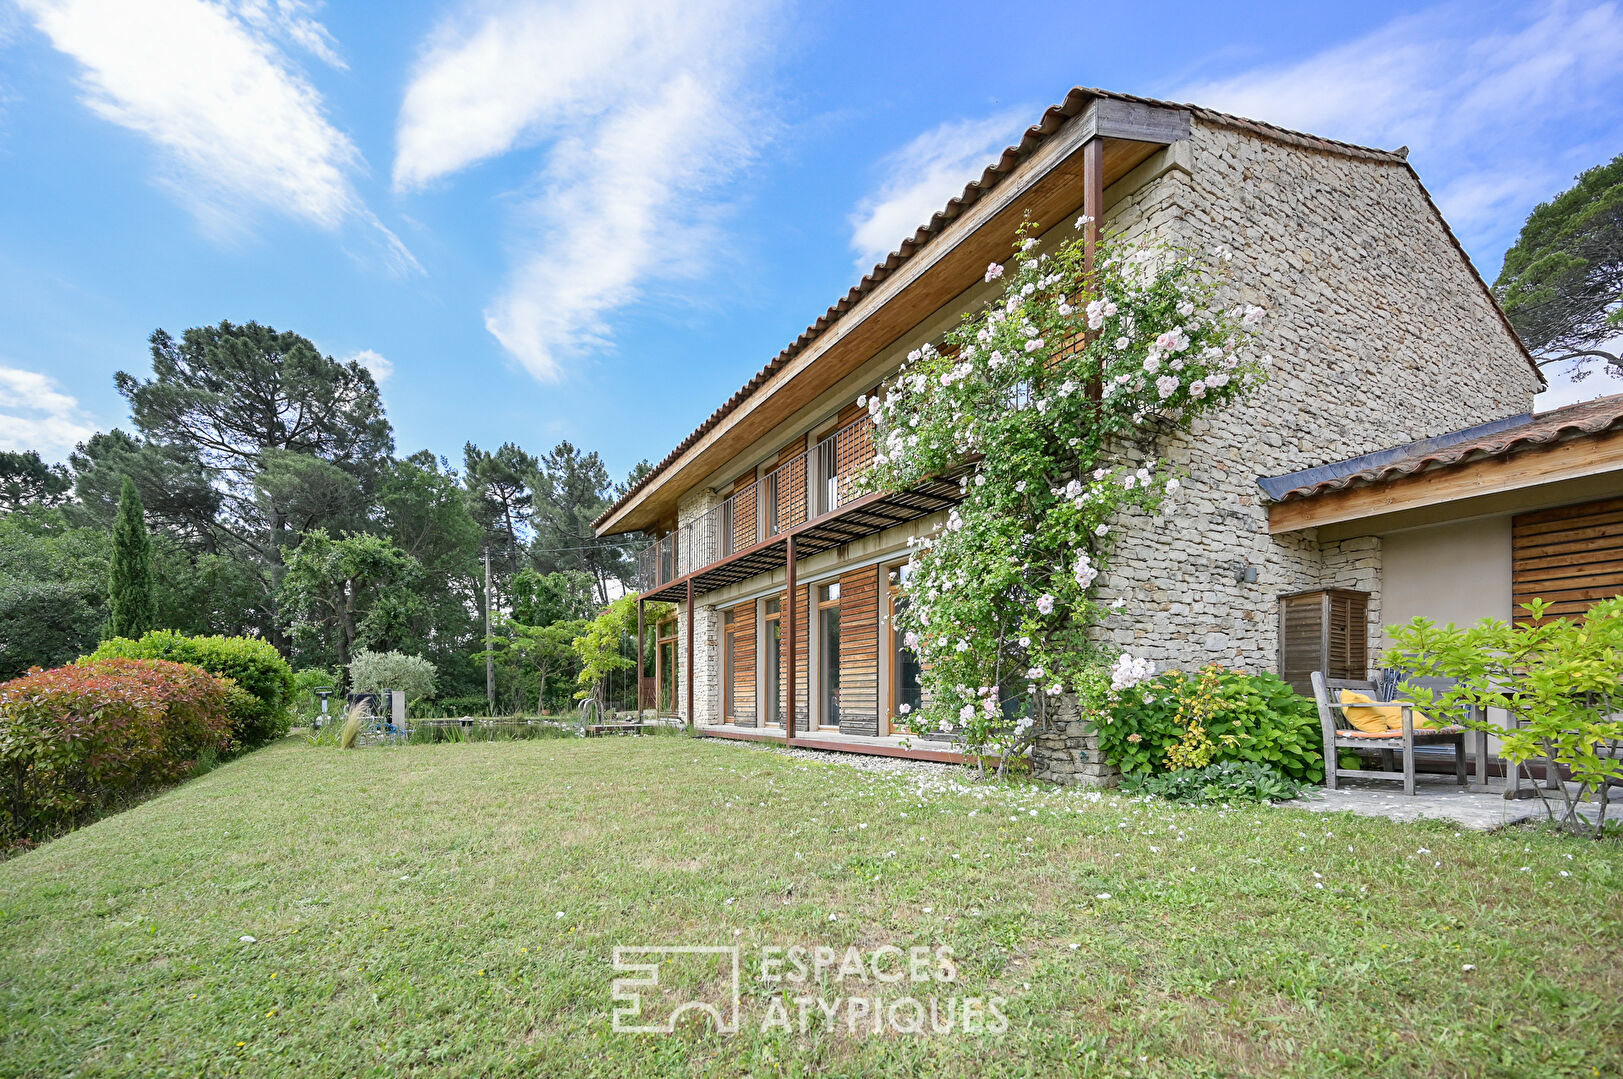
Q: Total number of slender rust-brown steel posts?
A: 4